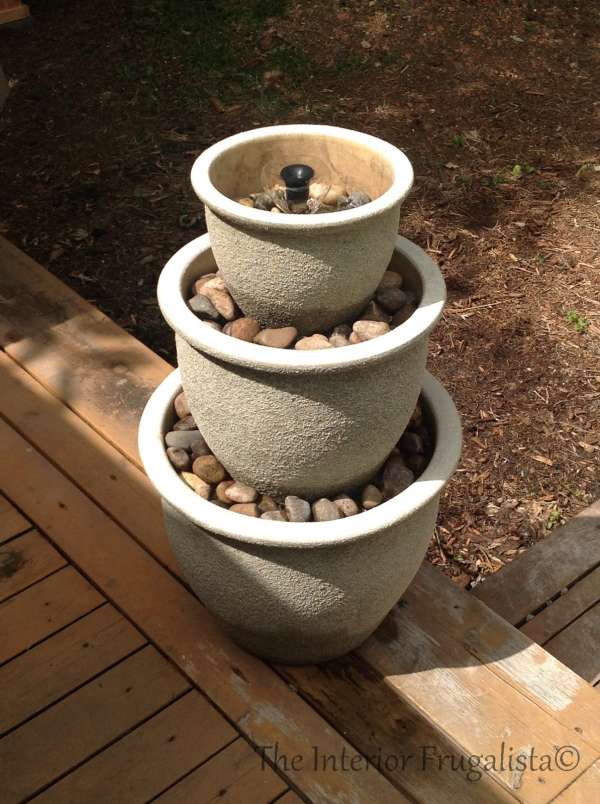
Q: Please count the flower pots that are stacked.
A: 3